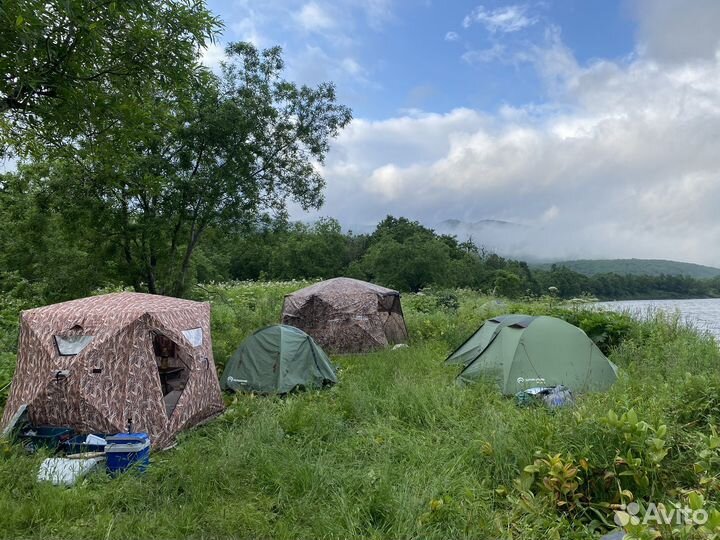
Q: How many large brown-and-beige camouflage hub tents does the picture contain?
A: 2